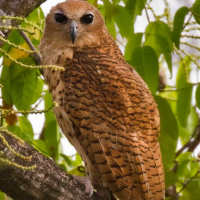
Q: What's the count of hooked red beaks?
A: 0